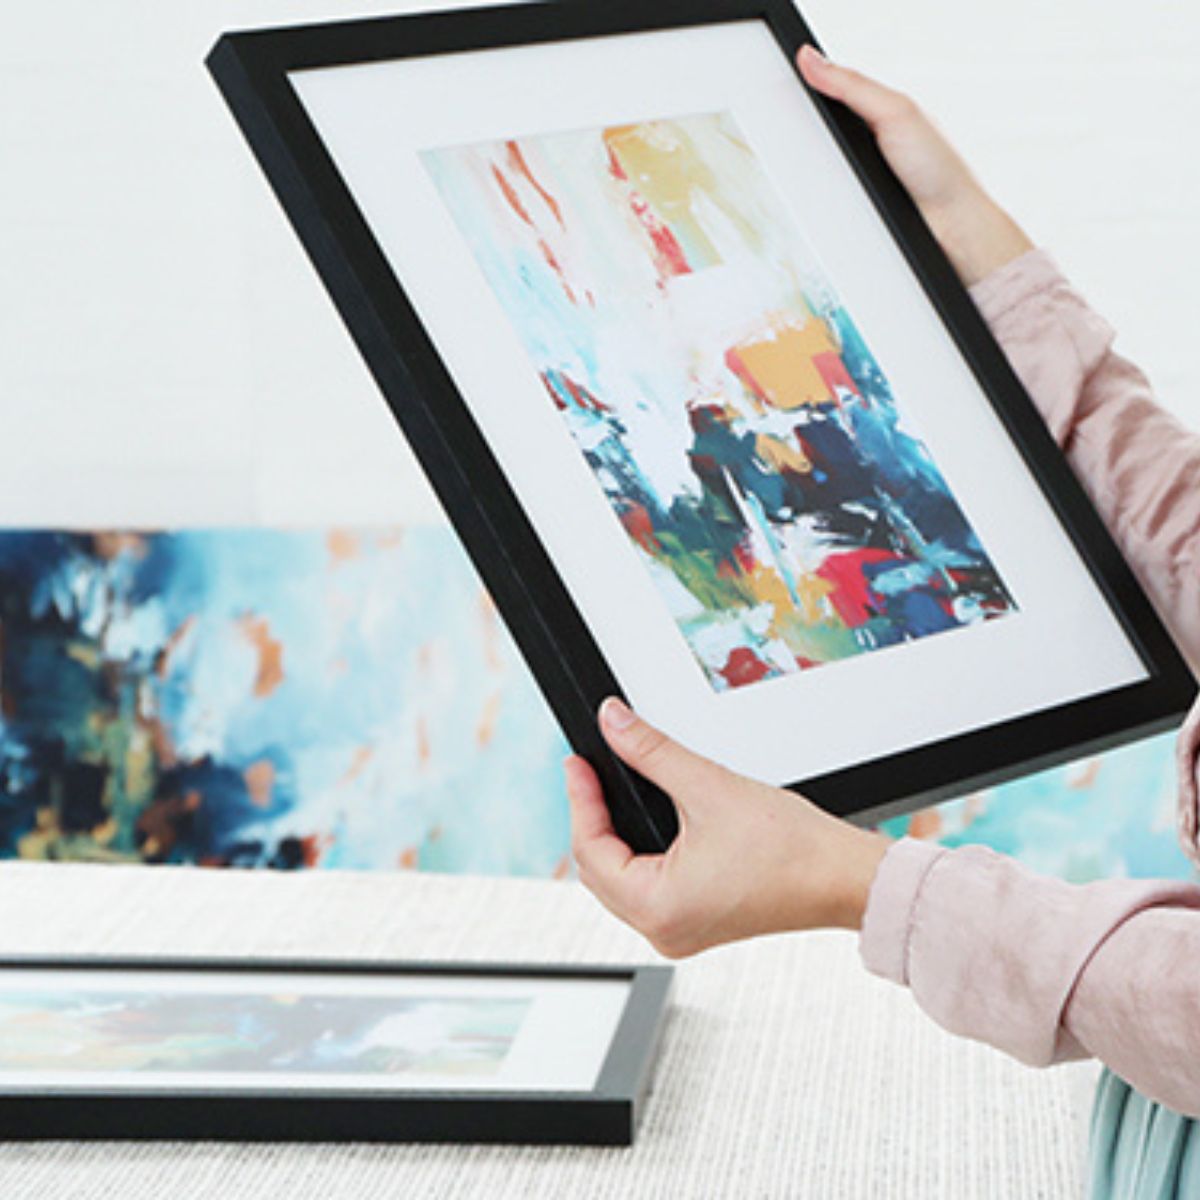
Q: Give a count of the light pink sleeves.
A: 2